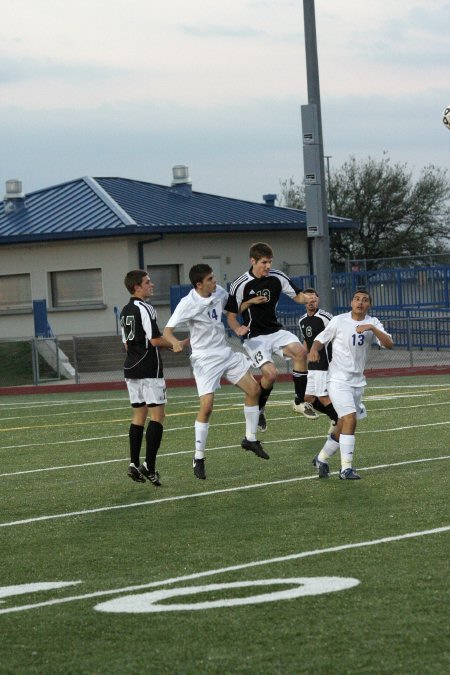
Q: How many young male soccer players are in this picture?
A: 5